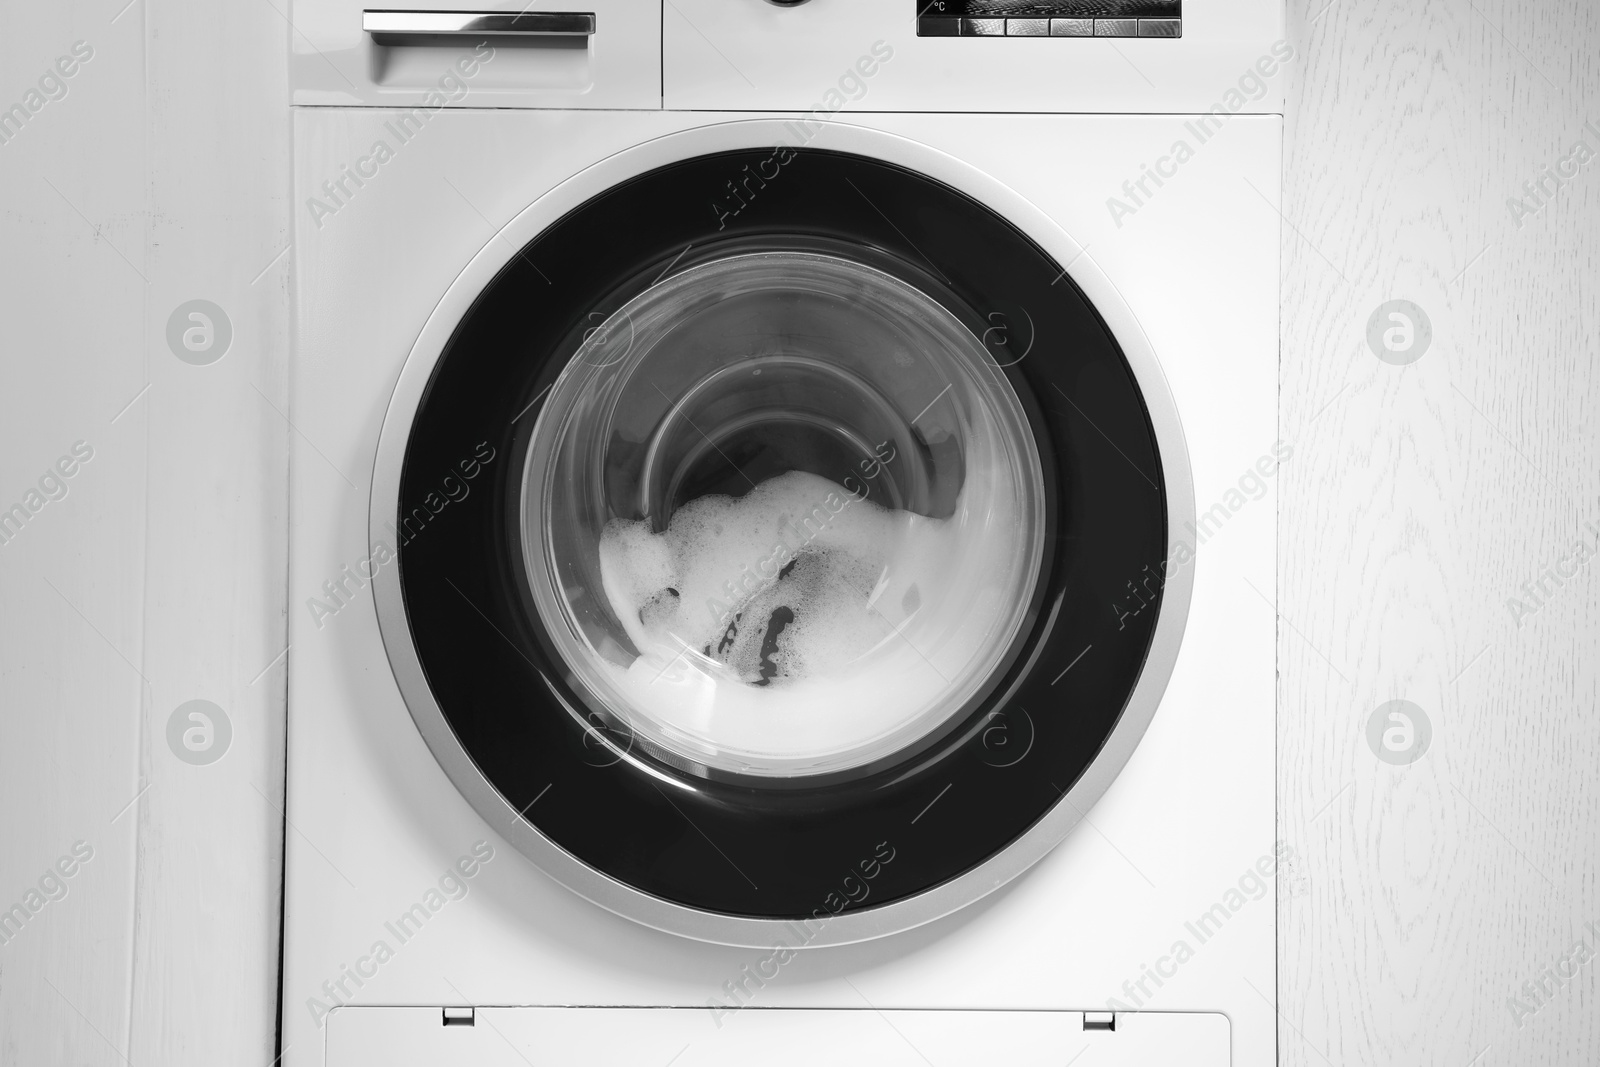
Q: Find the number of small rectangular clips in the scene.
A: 2